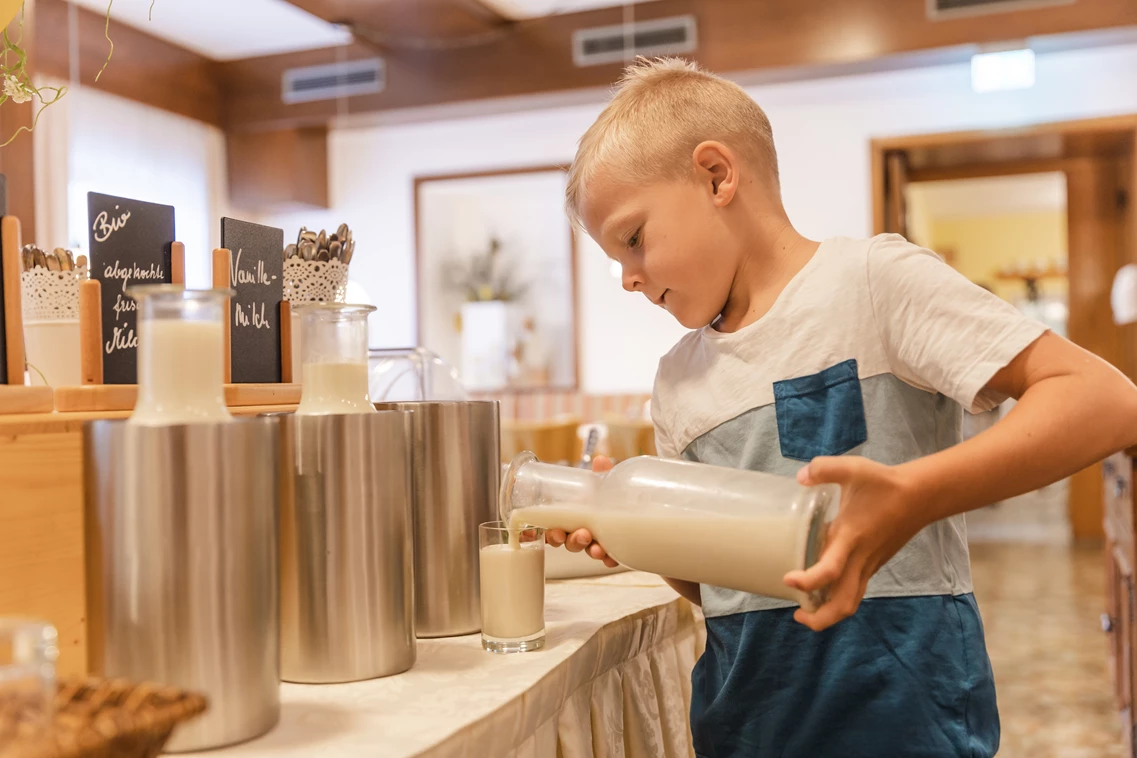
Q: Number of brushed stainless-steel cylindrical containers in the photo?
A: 3